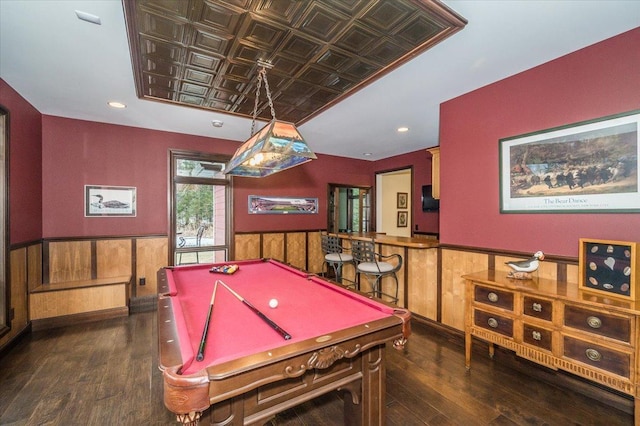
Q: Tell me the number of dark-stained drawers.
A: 6